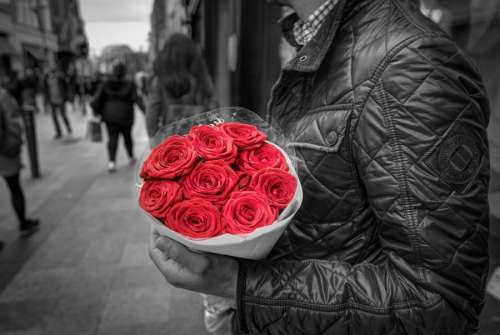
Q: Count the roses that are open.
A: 9